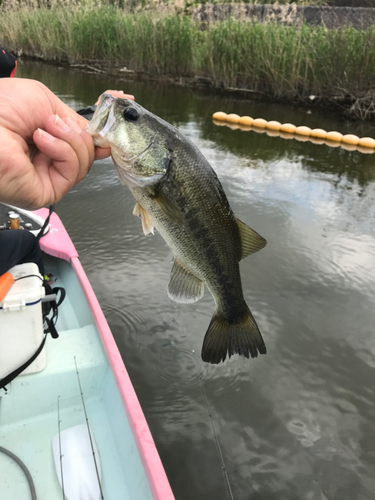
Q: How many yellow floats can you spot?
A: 11